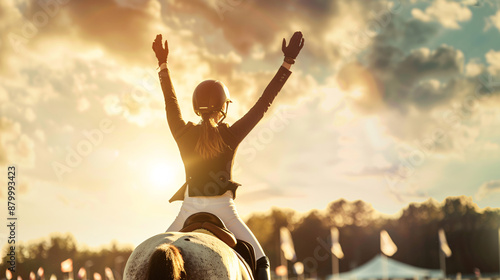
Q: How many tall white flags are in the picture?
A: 4